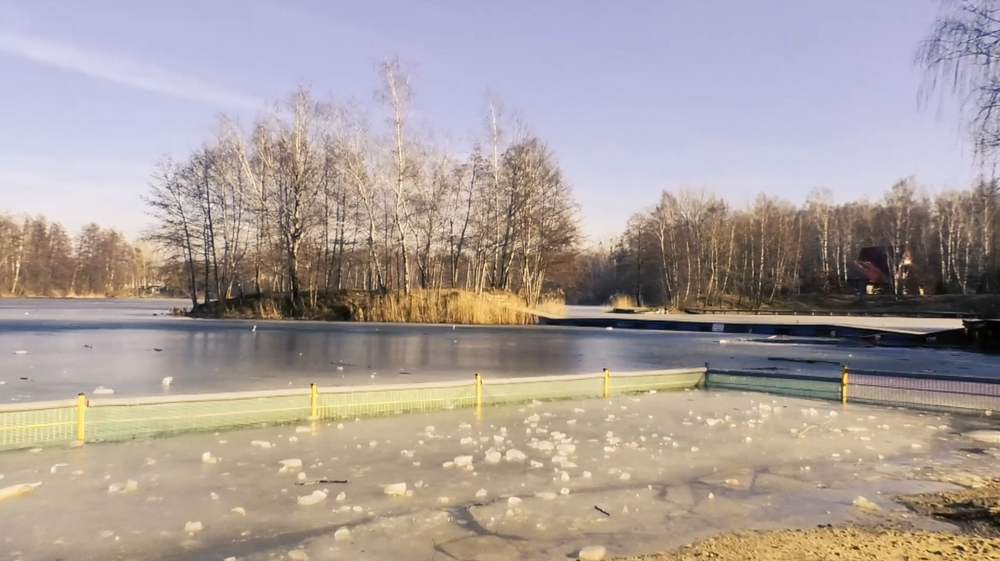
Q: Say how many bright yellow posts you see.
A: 5